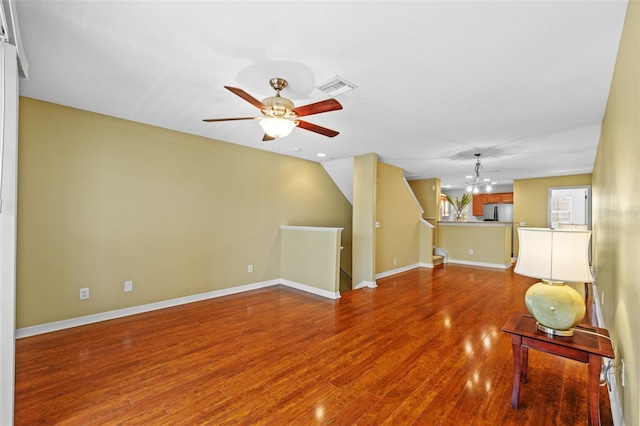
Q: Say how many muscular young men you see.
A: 0